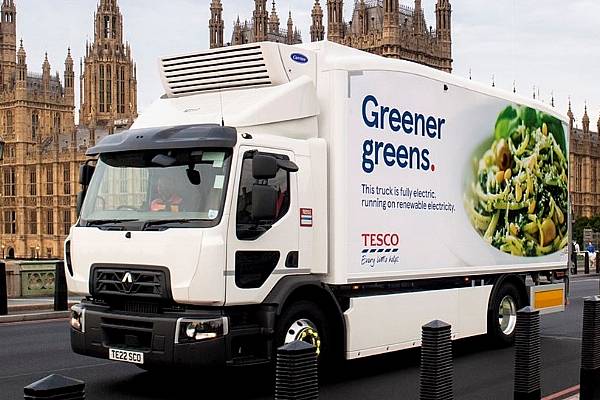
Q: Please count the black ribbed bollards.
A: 5